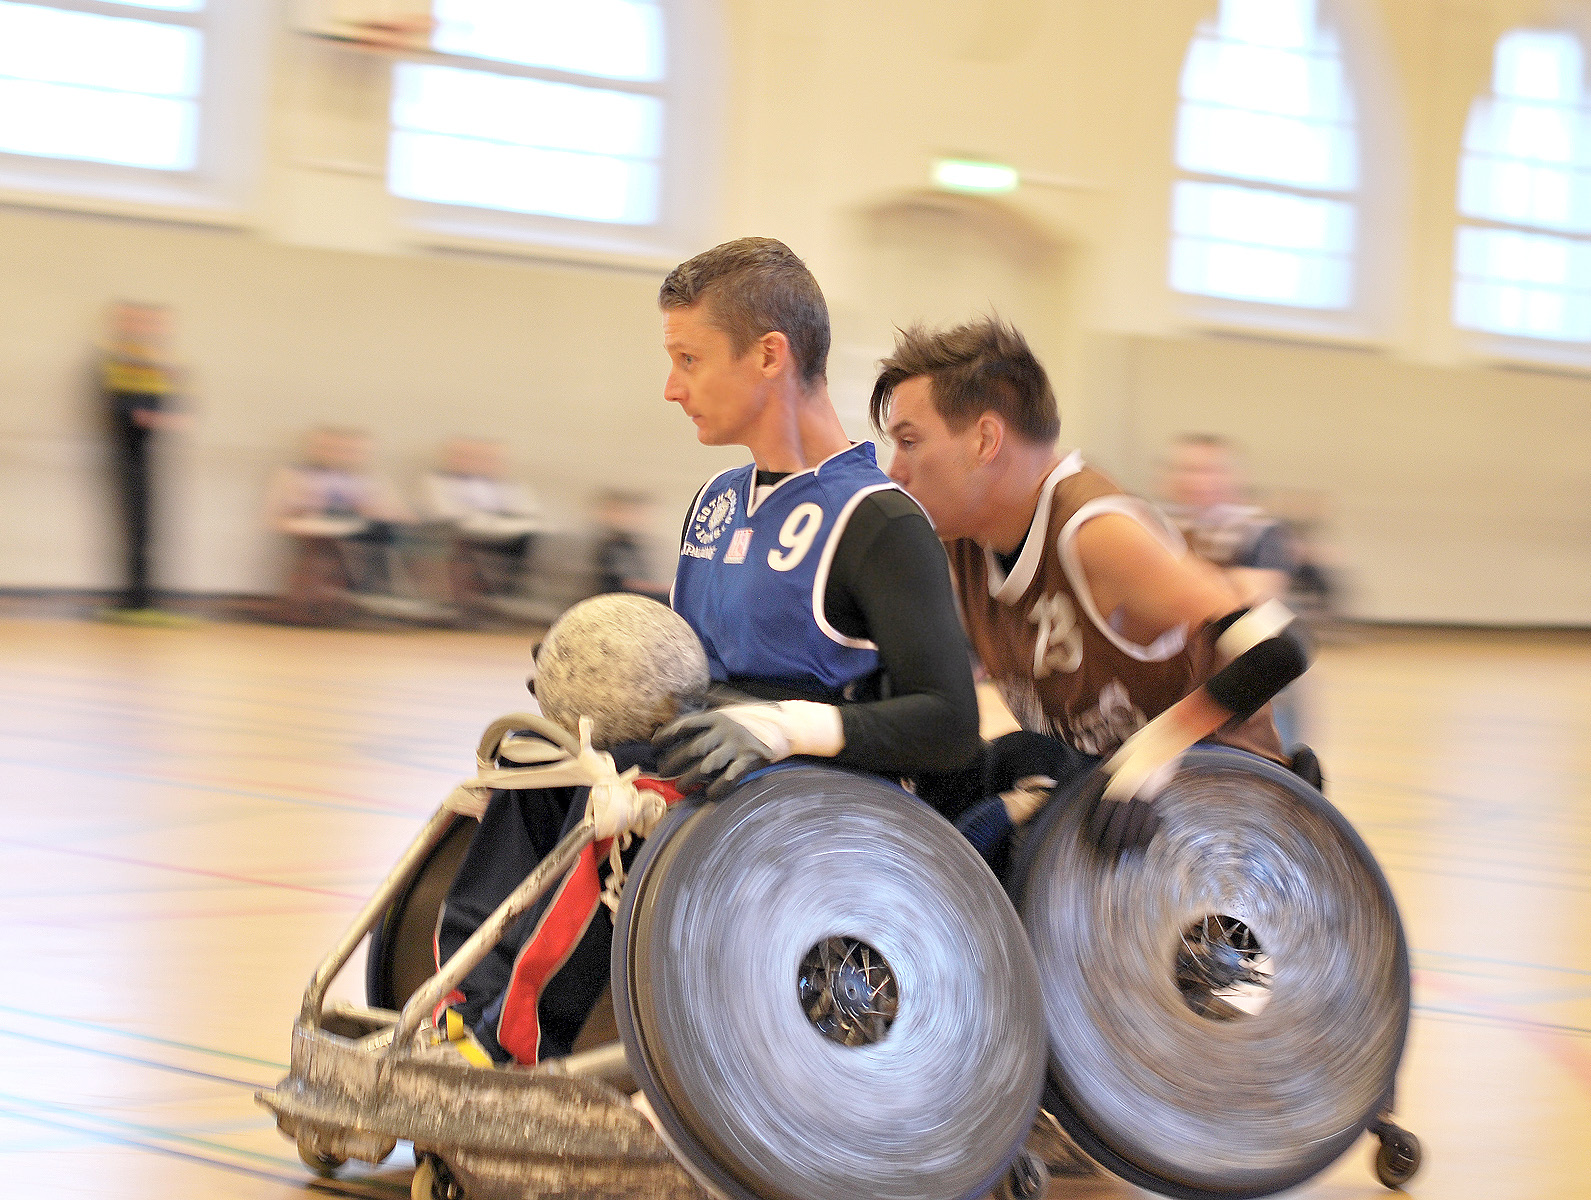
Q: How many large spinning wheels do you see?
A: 2